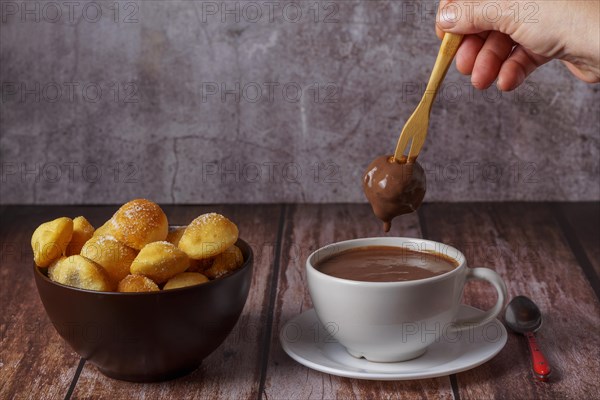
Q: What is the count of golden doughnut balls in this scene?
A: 11